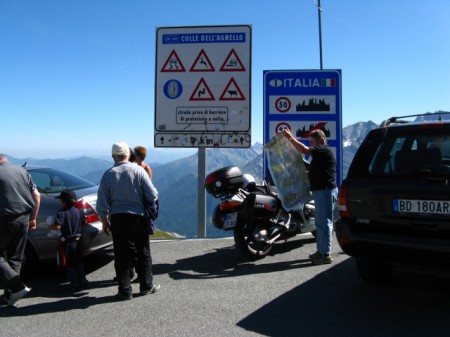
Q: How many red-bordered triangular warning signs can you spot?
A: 5